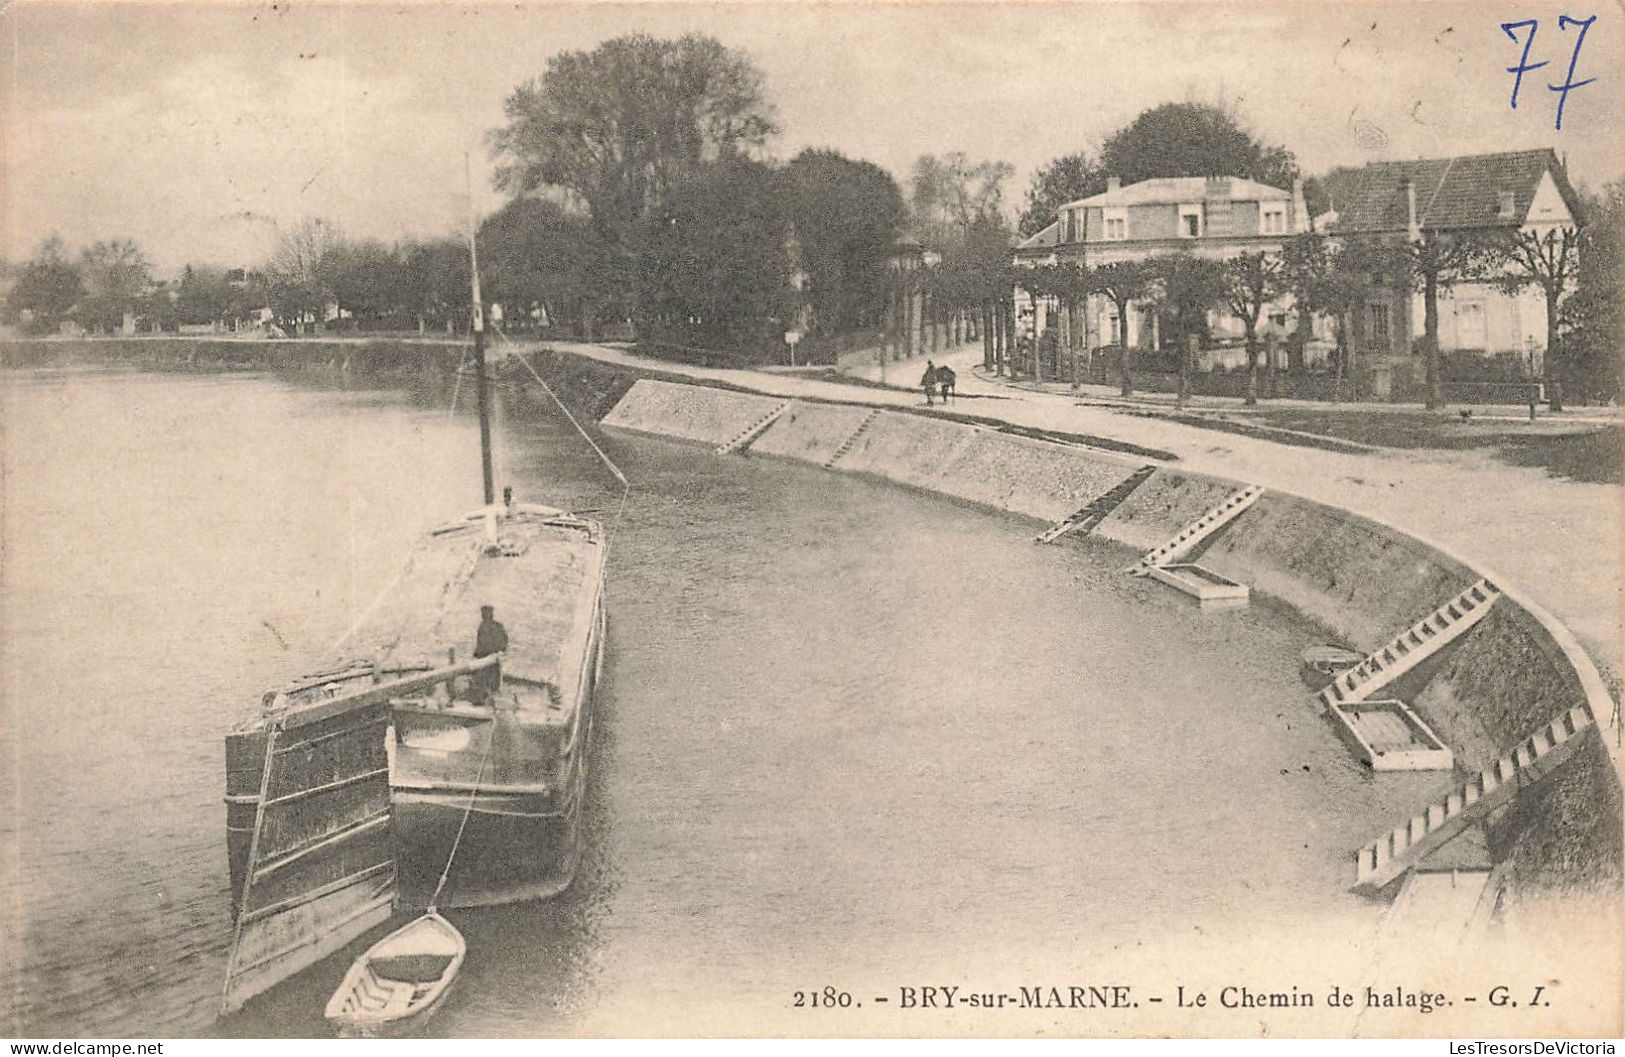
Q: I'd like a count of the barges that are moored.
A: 1